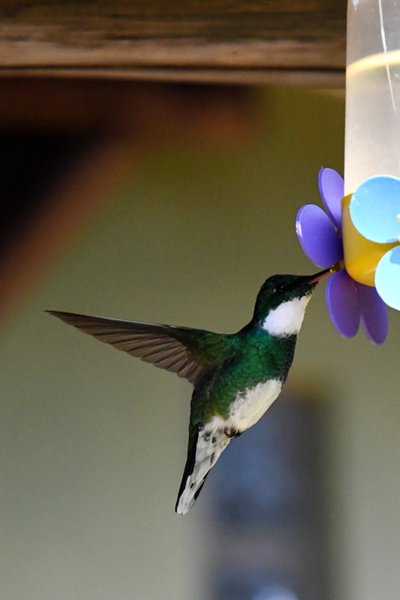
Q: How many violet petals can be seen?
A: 4